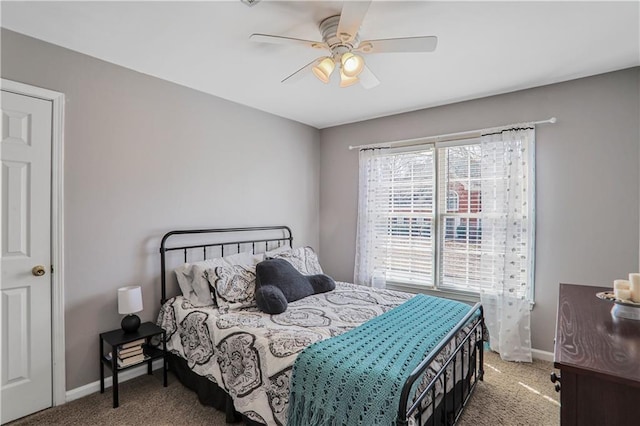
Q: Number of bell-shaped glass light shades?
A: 3